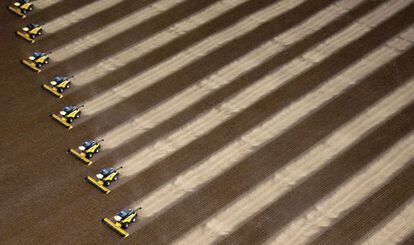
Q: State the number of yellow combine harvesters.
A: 8